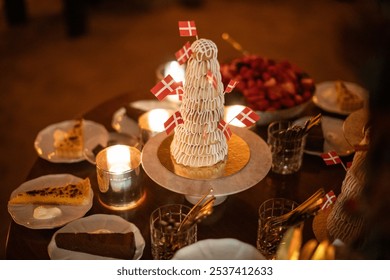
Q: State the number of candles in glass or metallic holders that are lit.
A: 4